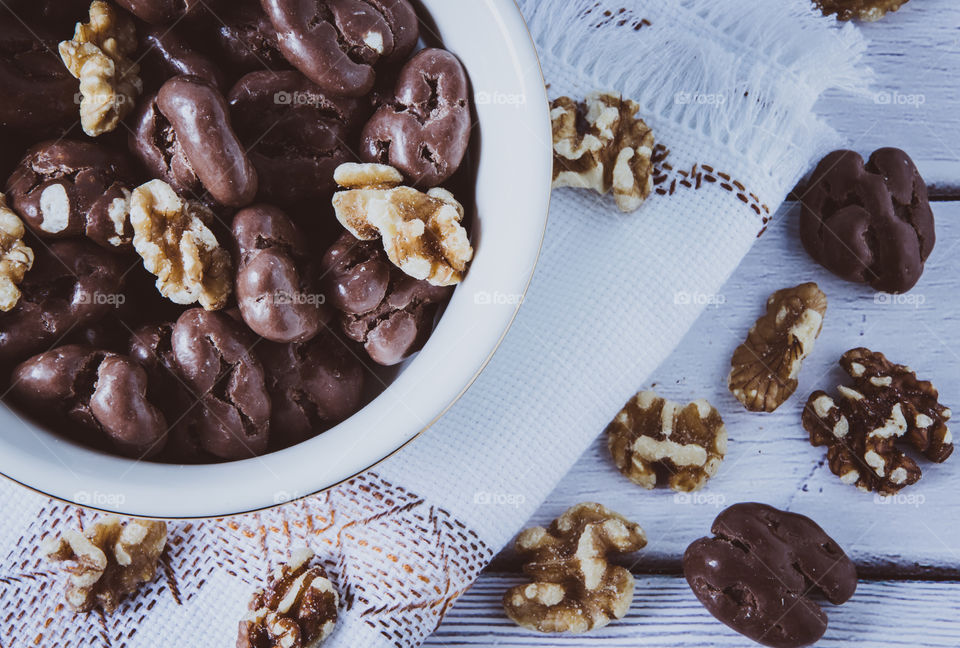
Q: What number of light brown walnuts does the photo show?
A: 12